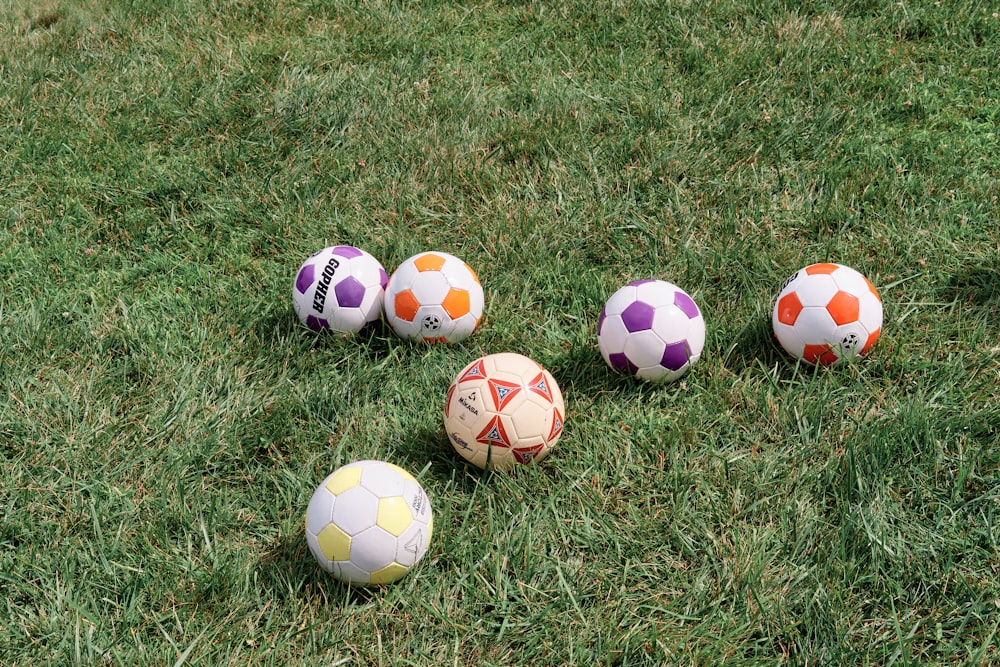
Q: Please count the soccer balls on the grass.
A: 6